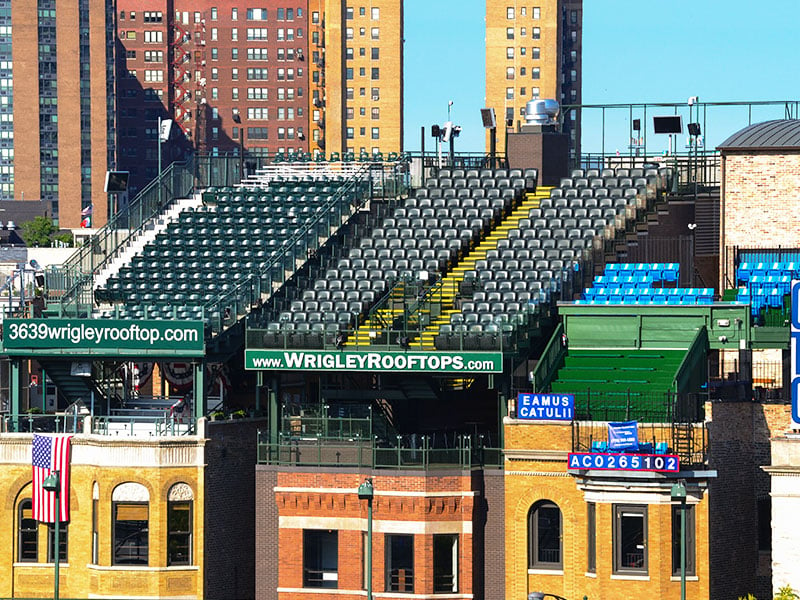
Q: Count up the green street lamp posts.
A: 3